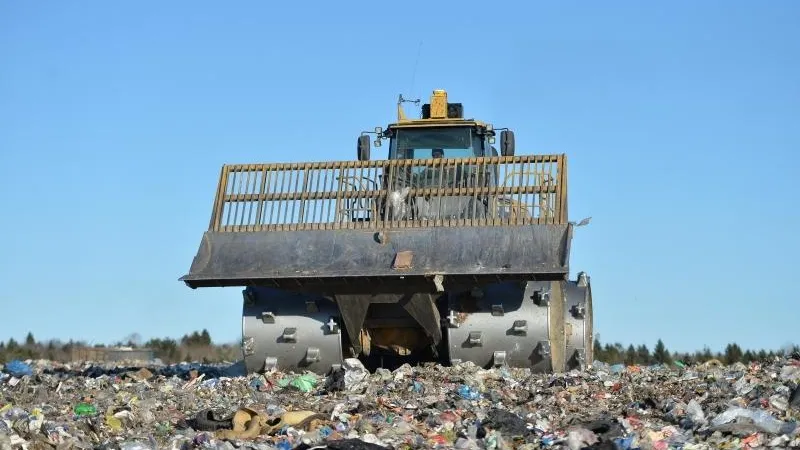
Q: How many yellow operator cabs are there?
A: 1